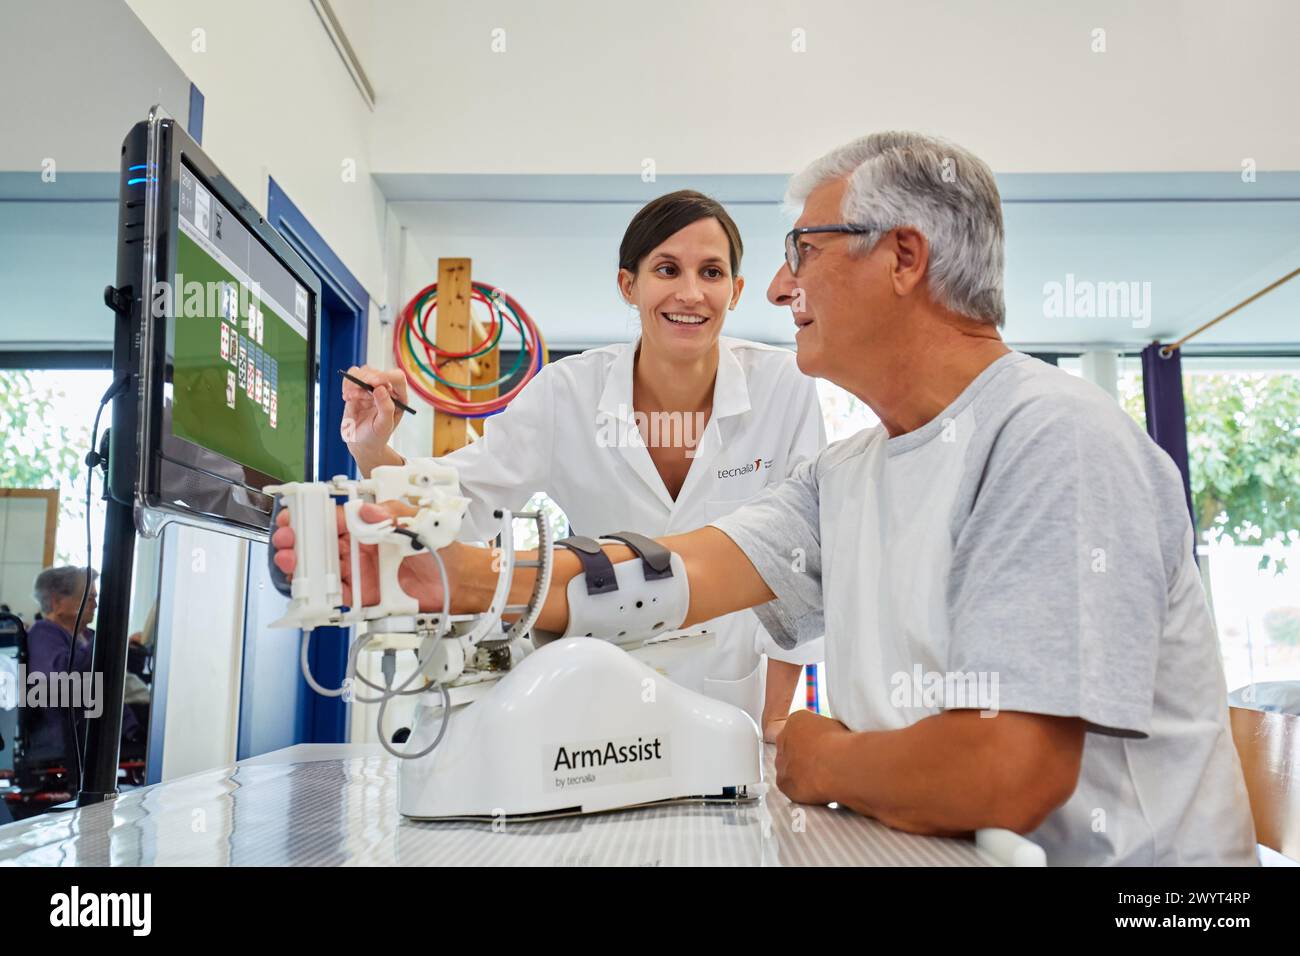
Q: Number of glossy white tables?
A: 1